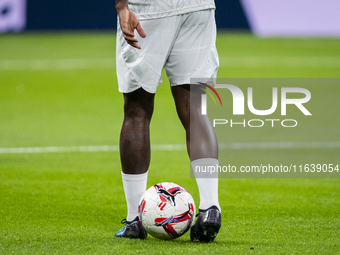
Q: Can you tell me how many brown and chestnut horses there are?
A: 0